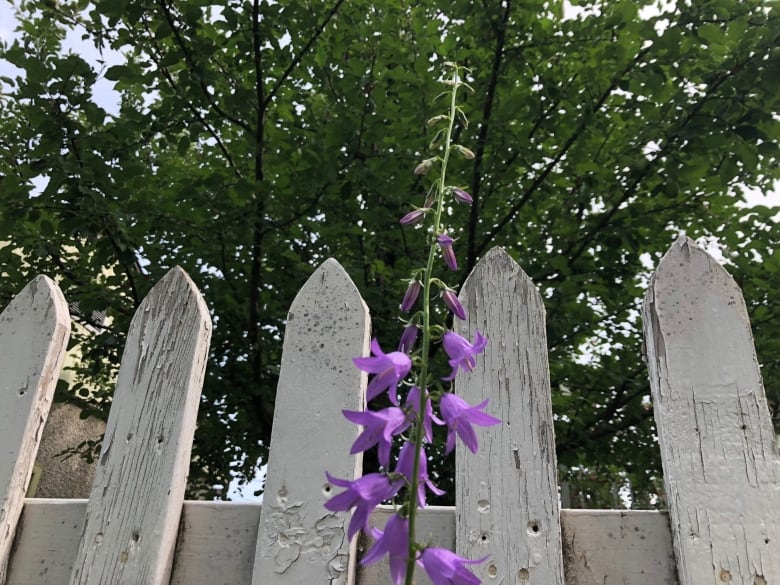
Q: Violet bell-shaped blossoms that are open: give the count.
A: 9